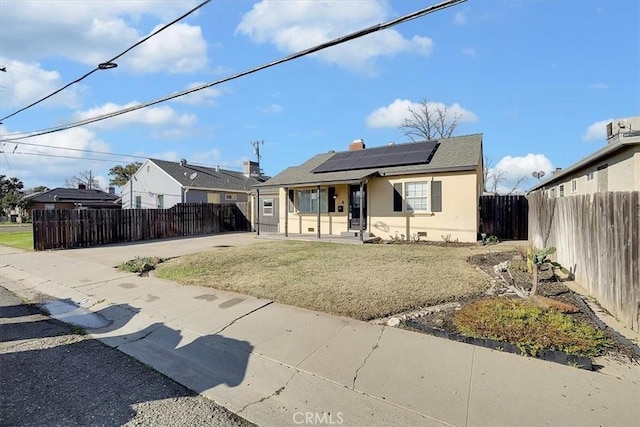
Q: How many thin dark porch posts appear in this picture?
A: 4